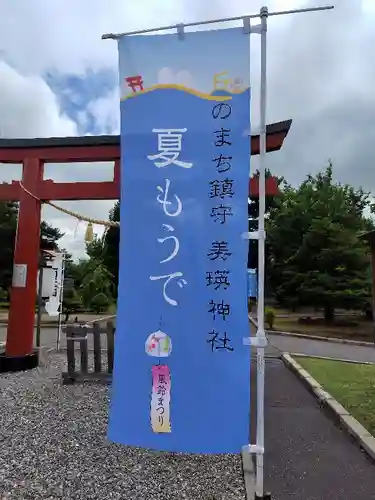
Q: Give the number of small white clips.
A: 7